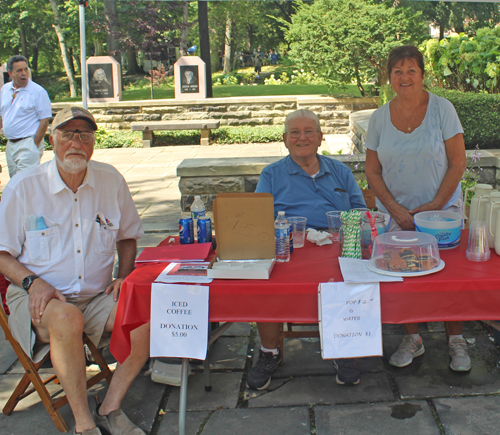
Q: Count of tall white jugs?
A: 3